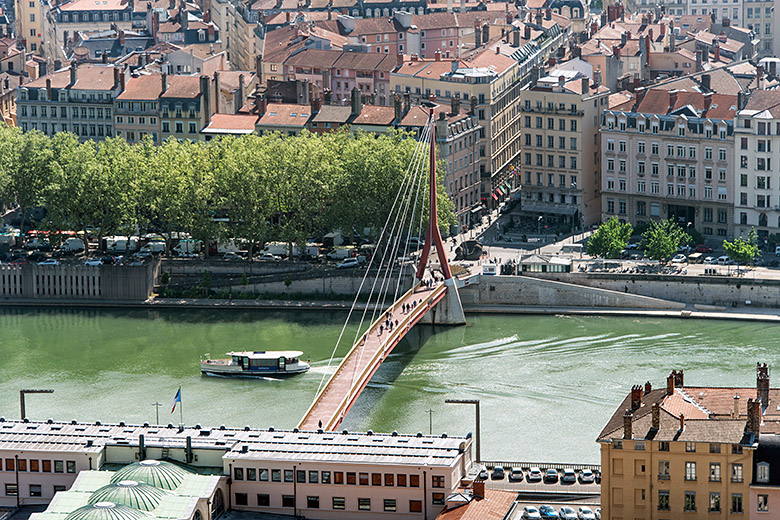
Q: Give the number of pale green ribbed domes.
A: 3